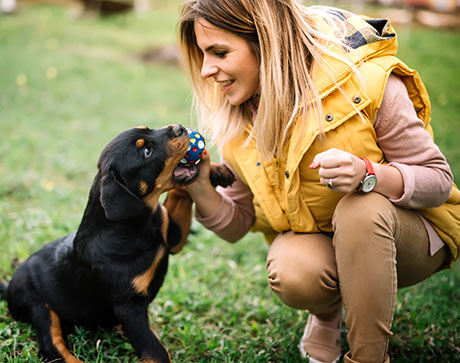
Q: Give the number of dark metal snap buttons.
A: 4